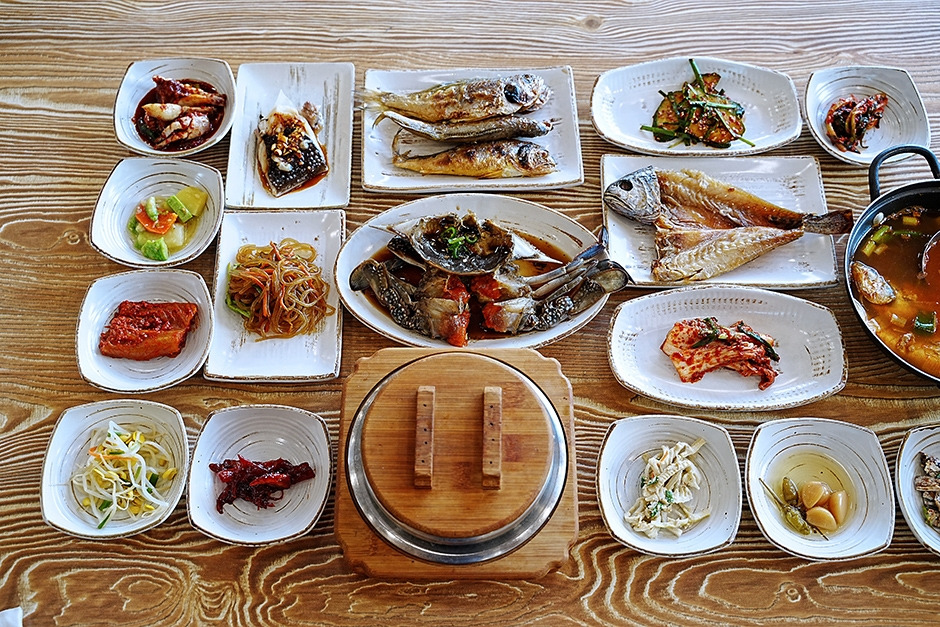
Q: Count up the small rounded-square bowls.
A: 9